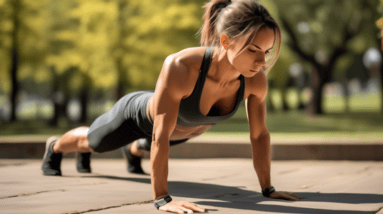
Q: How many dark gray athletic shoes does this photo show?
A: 3